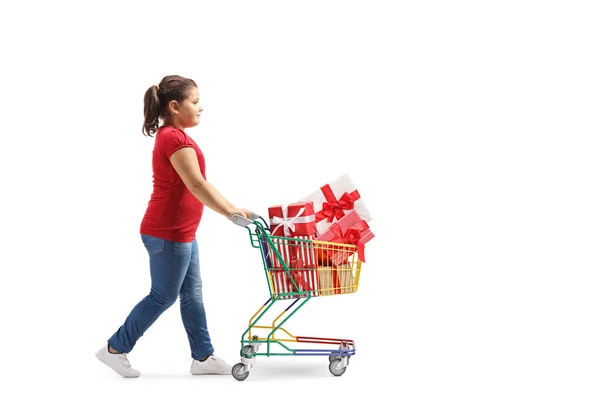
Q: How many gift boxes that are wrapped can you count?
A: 5